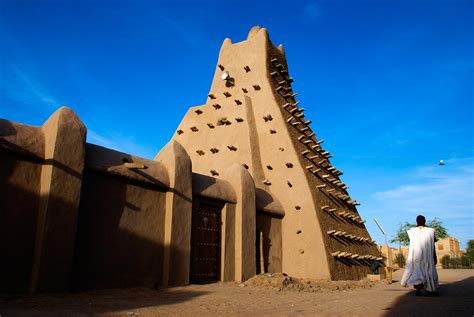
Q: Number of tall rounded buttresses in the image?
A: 3